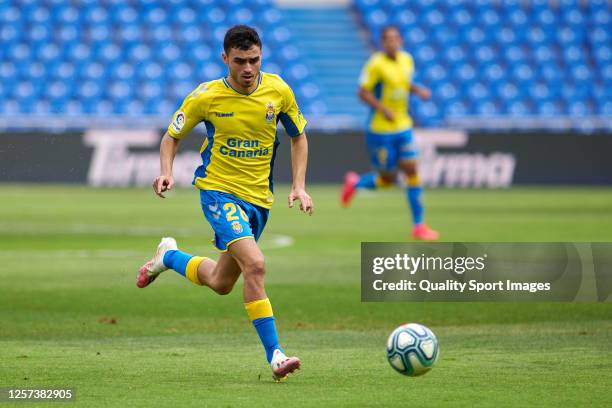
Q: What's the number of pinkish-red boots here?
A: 2